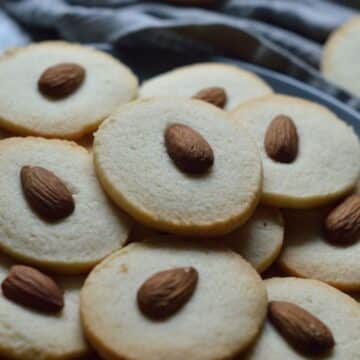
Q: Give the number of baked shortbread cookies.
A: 11